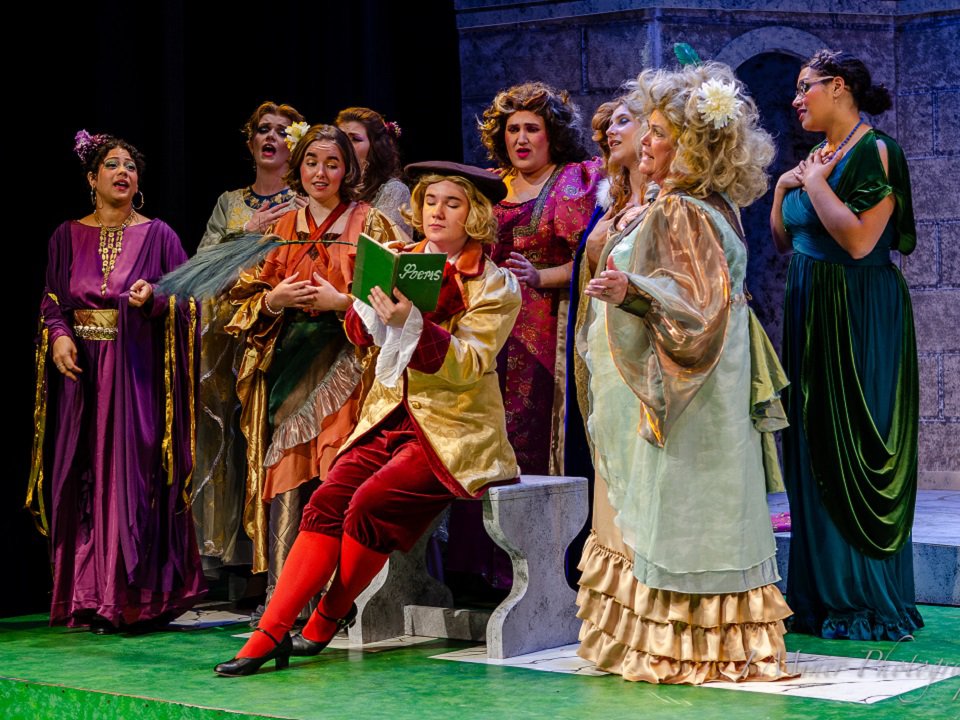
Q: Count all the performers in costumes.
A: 9